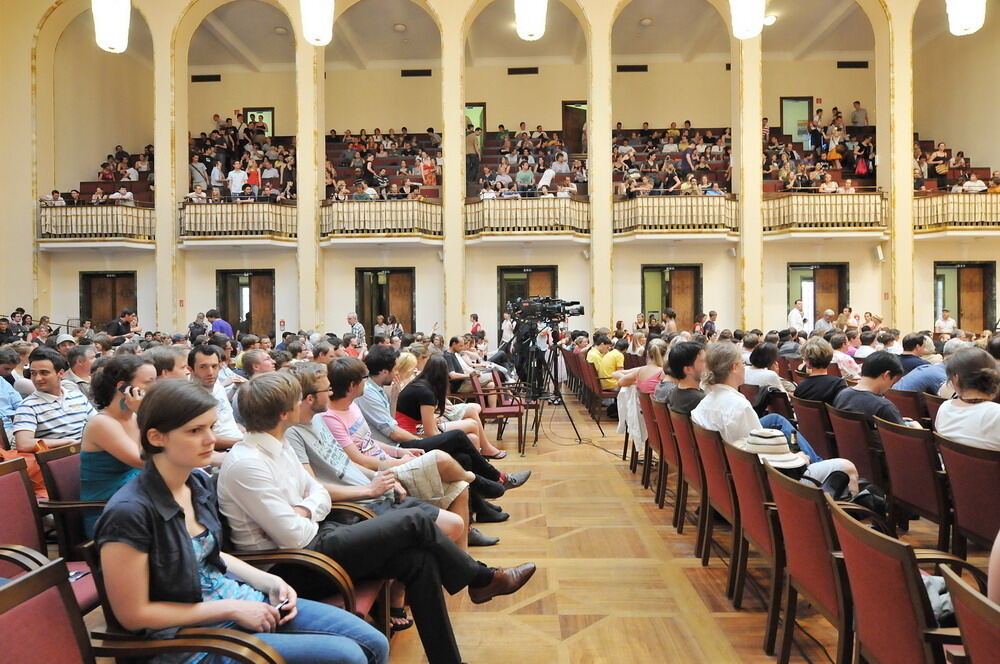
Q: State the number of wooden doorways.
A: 7